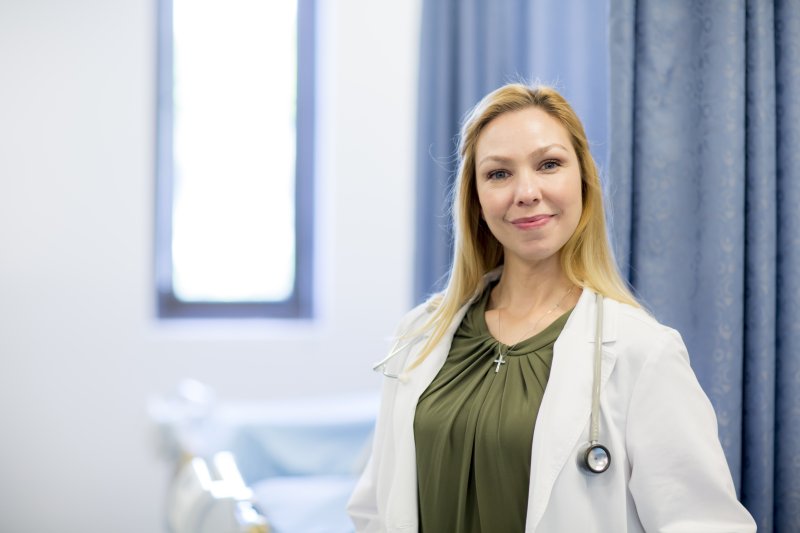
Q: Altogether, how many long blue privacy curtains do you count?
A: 2